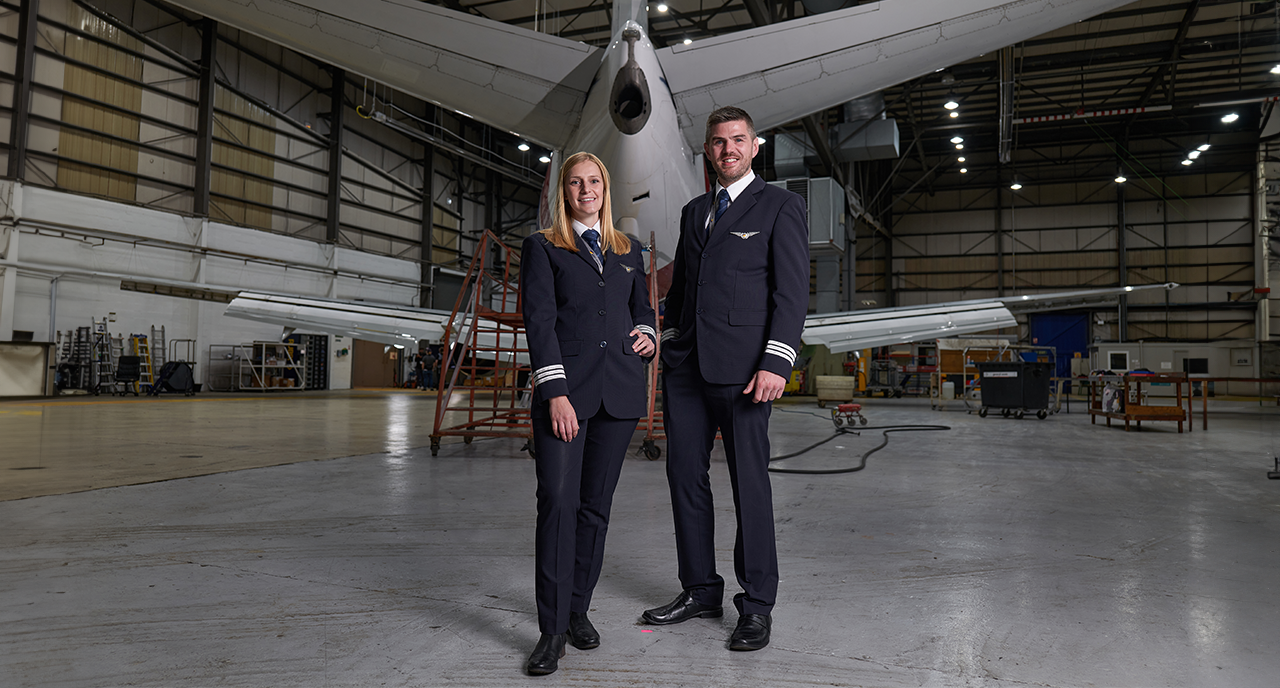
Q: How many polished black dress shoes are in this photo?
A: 4